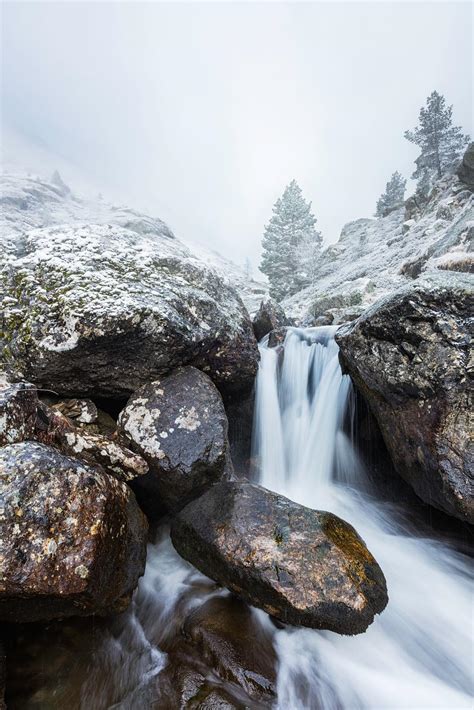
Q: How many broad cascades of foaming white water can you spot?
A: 1